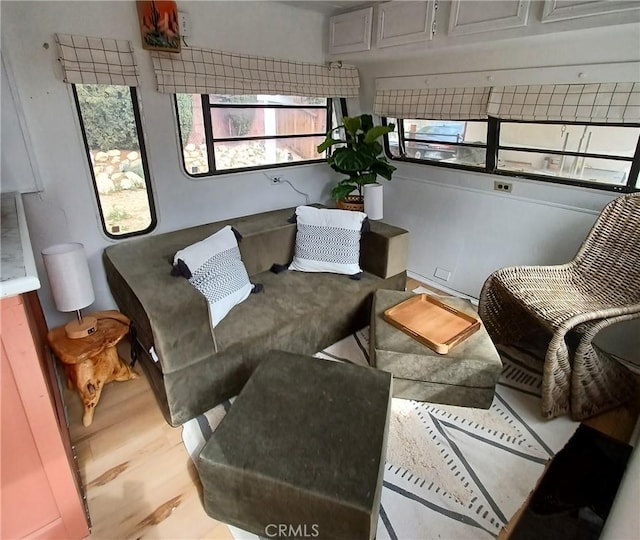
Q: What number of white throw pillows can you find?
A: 2